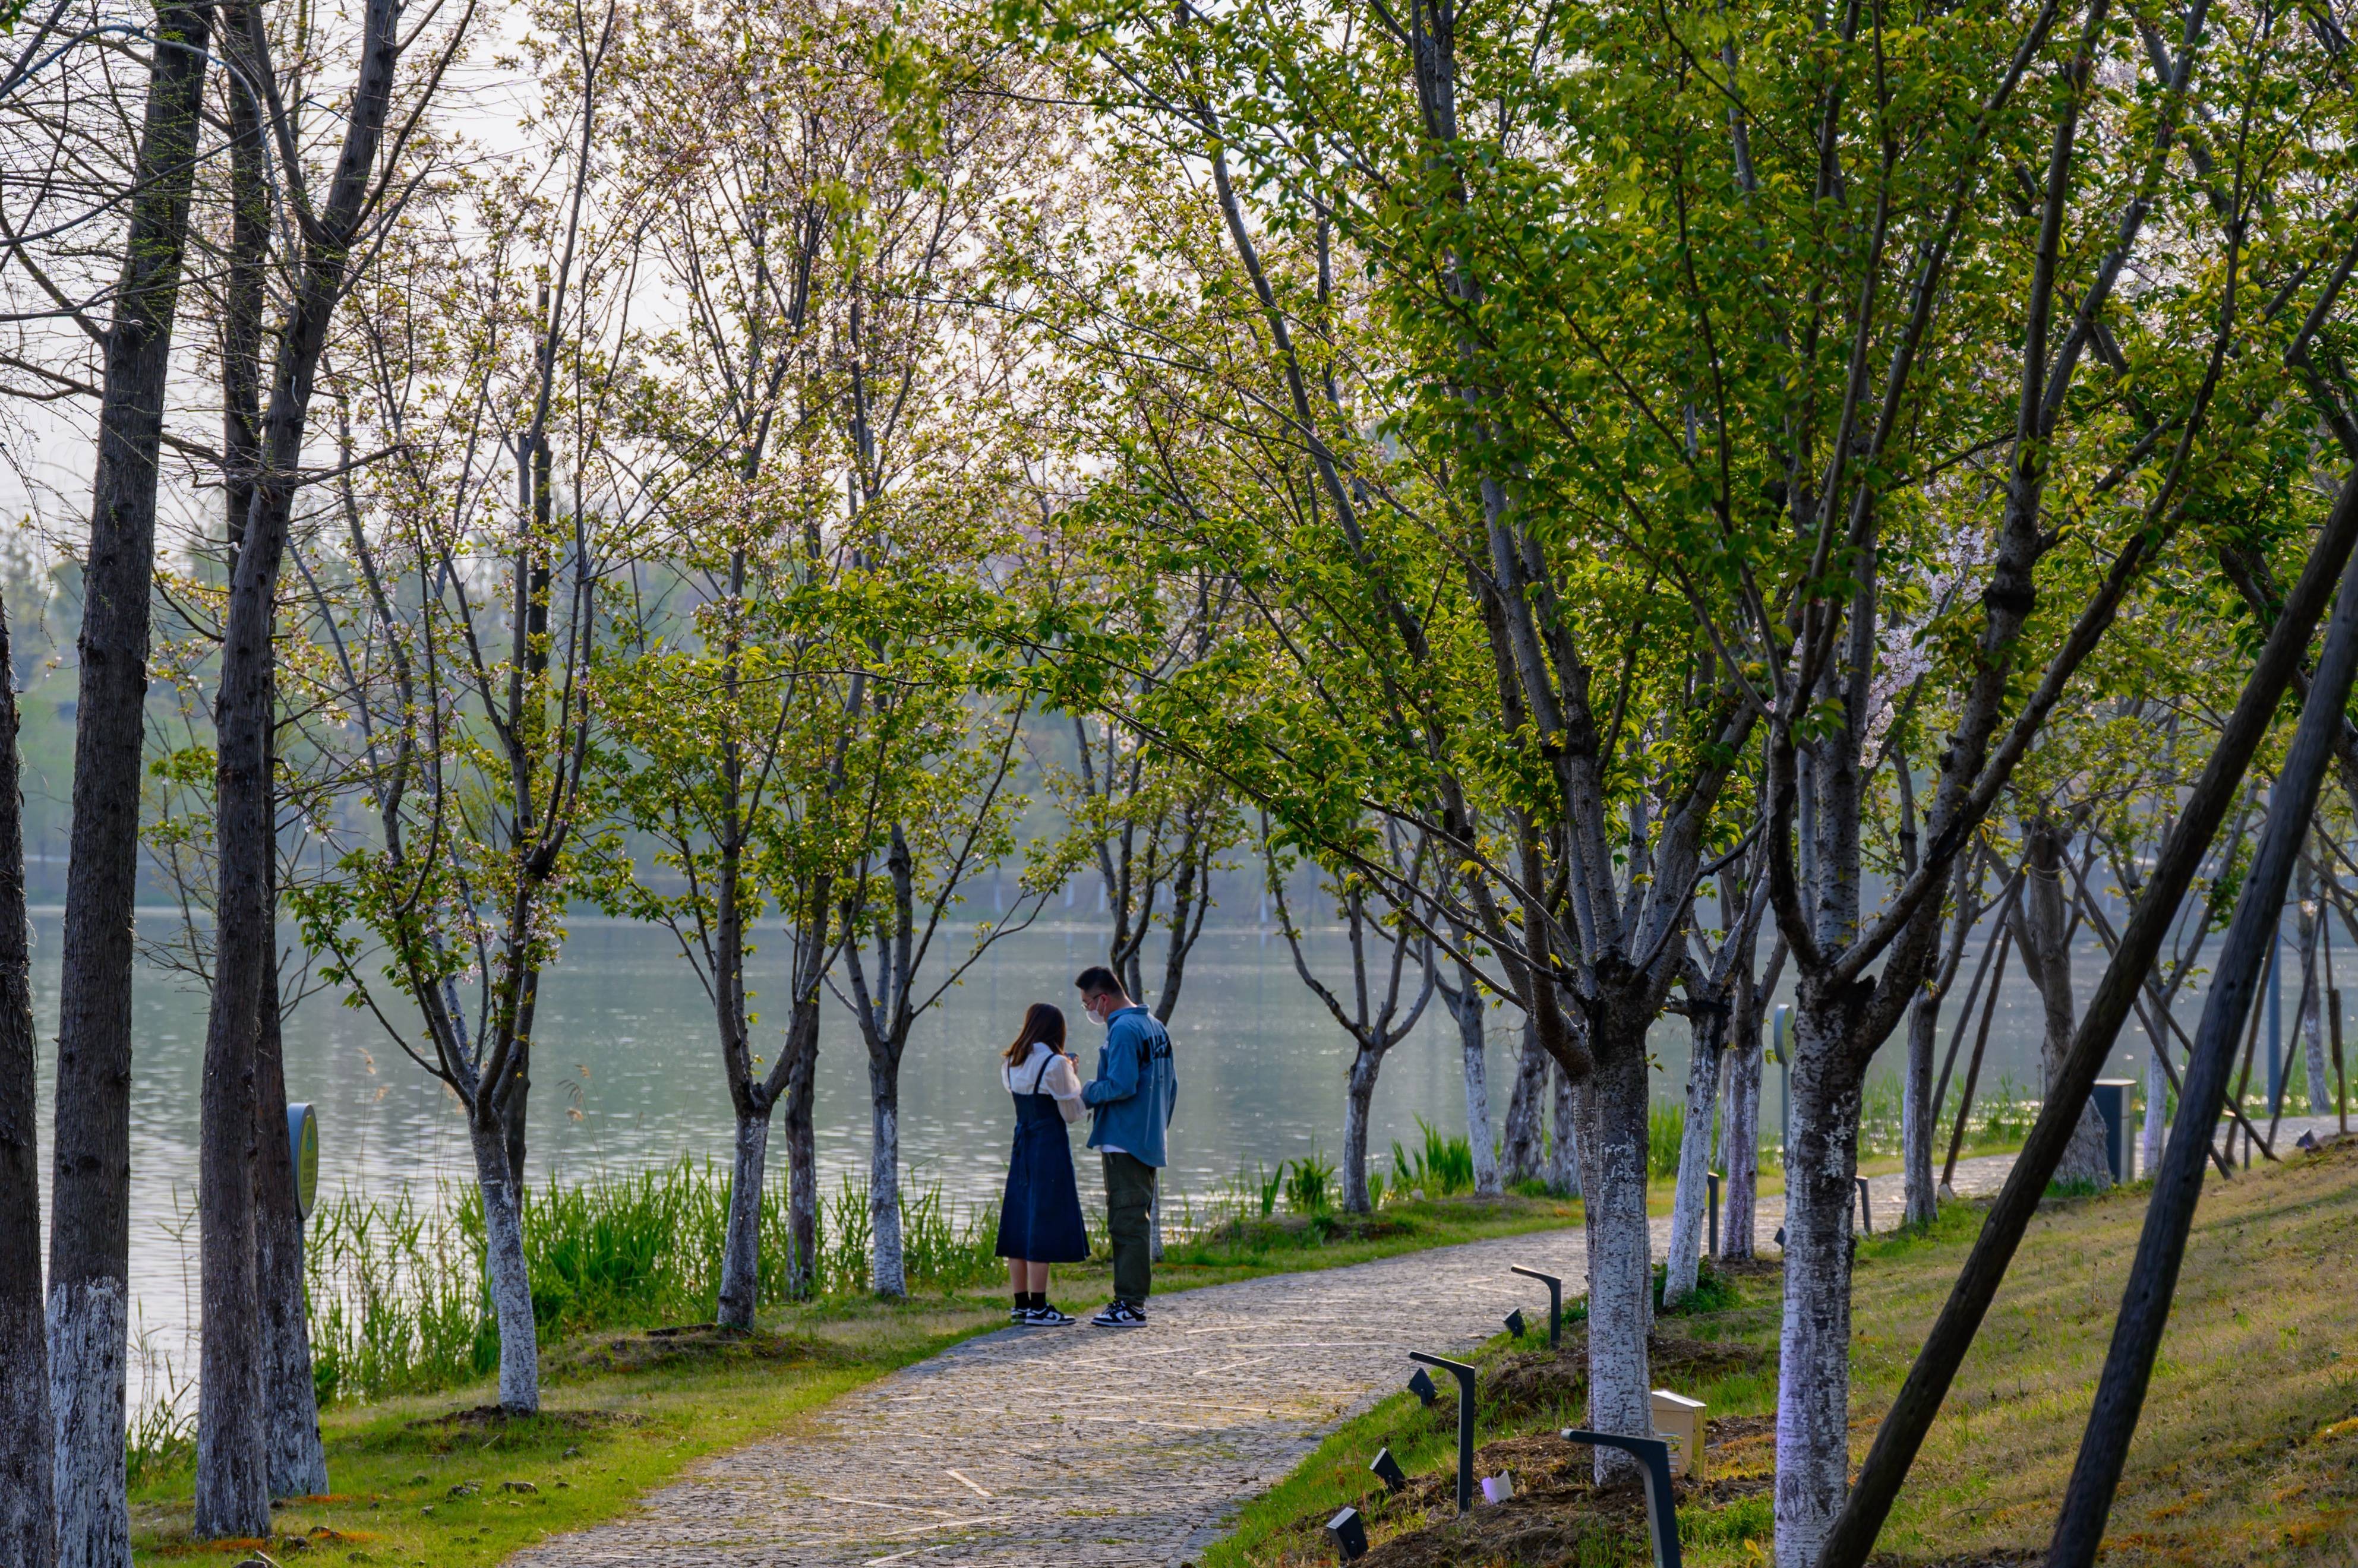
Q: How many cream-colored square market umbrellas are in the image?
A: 0